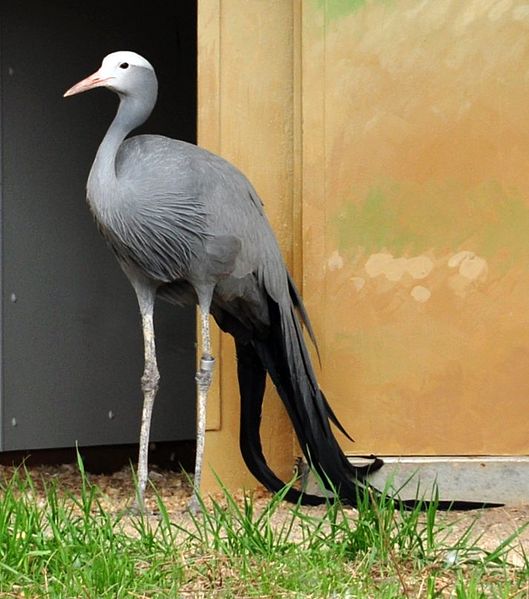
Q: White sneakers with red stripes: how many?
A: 0